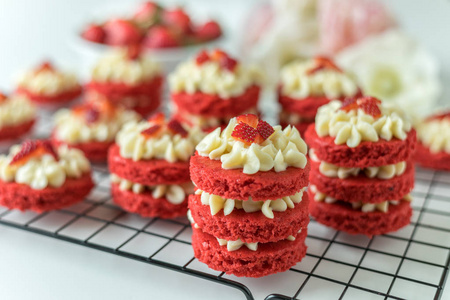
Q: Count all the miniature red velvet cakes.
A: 11